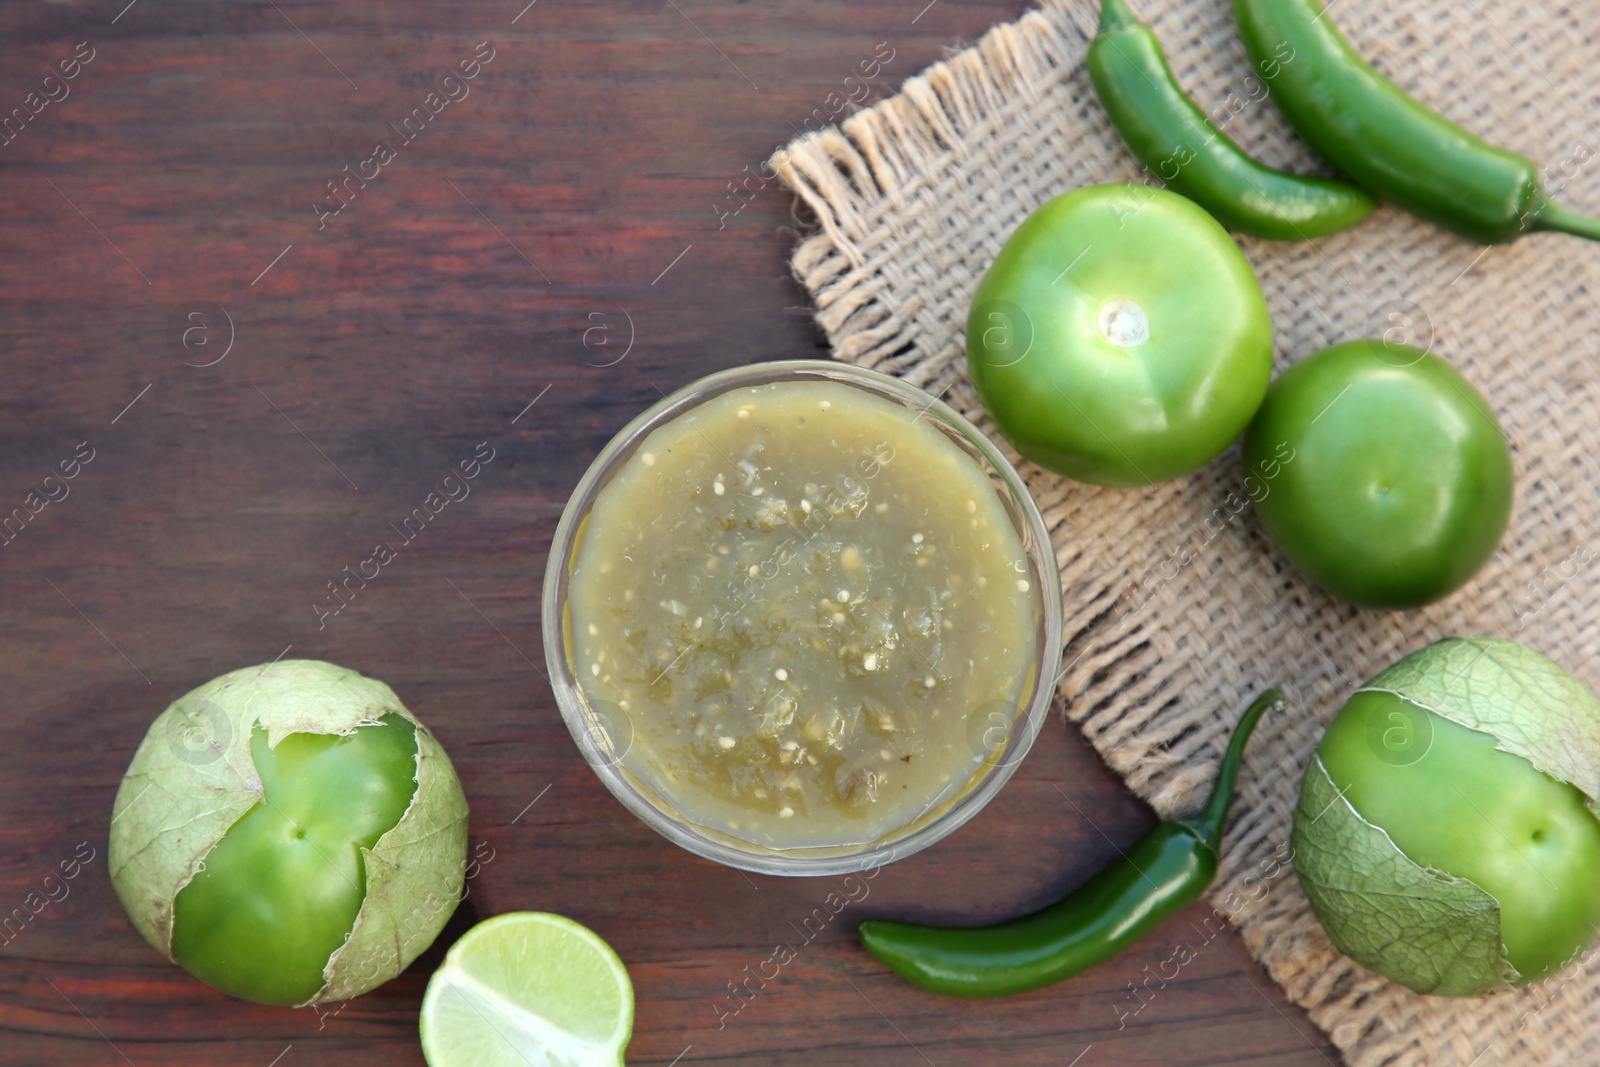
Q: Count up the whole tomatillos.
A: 4